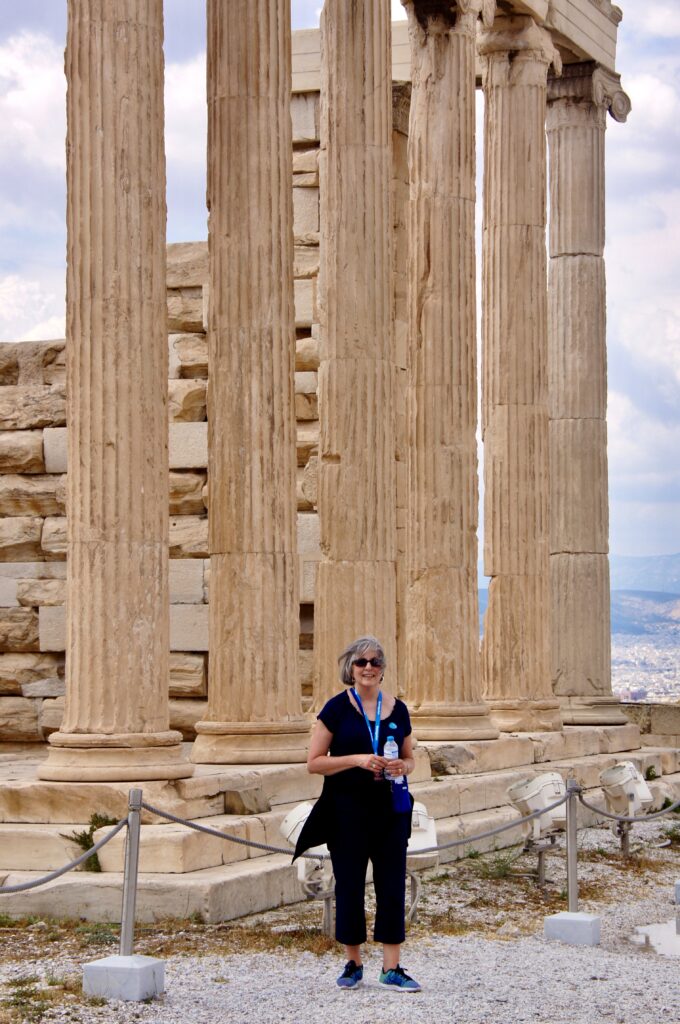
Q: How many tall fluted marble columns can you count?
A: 6